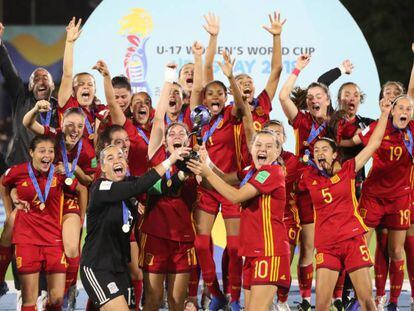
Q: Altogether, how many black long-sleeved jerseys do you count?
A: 2